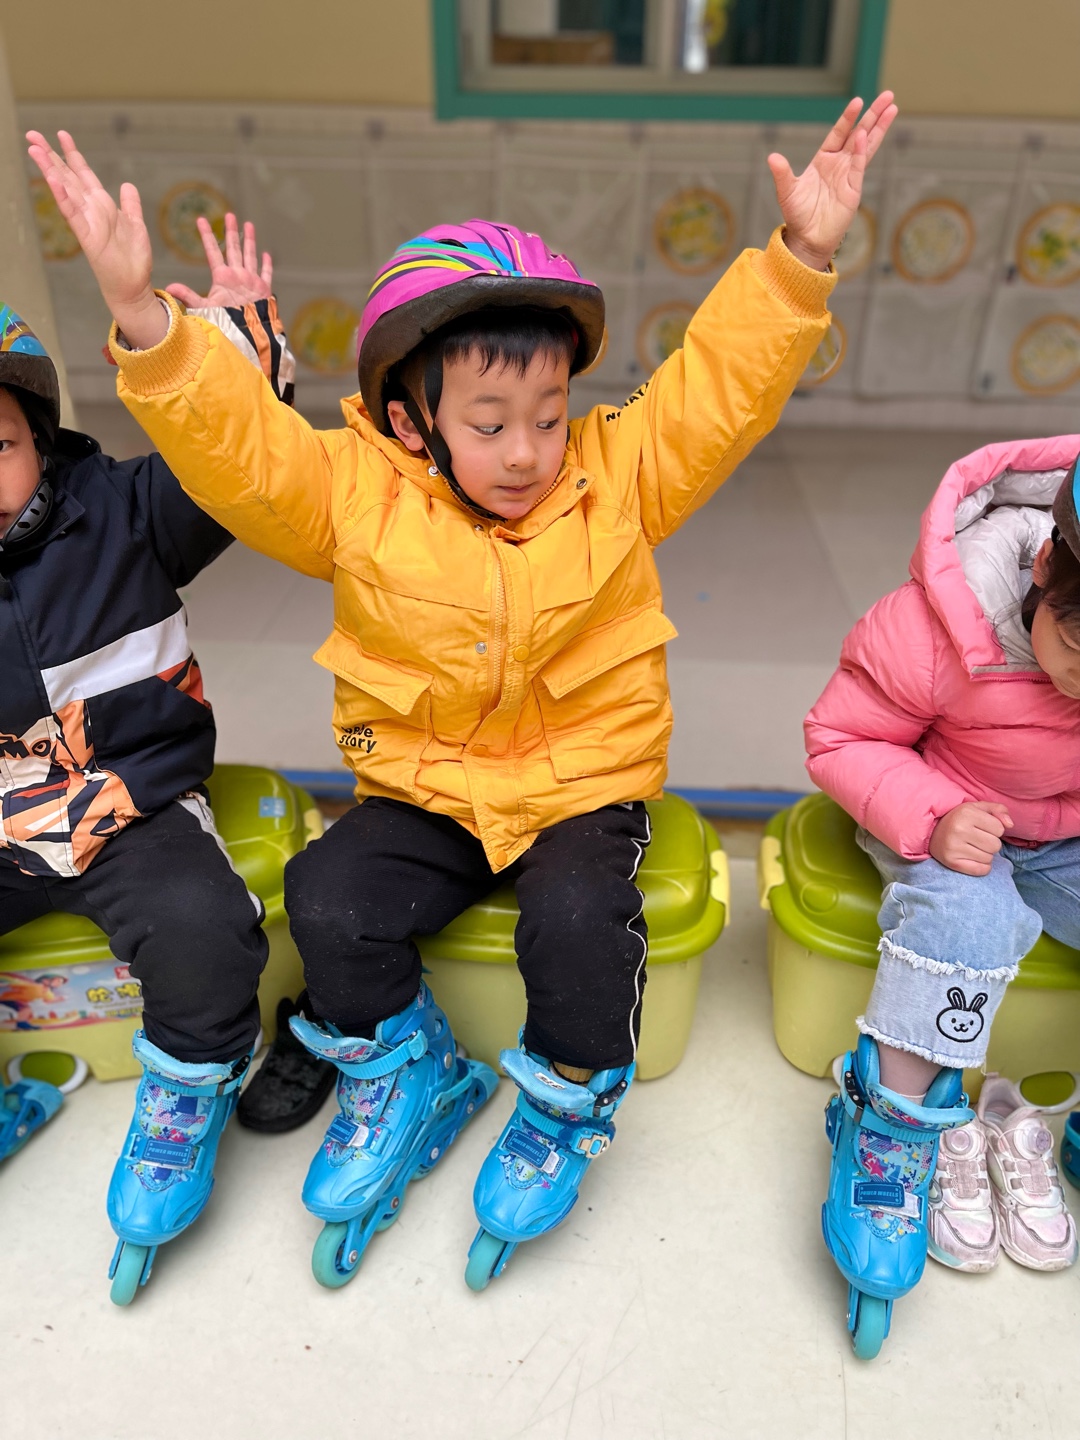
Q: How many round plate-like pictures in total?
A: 11